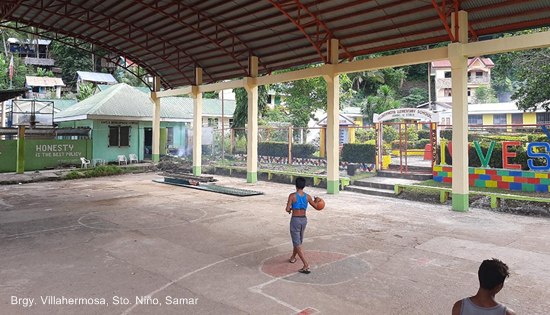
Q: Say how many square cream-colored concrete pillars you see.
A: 5